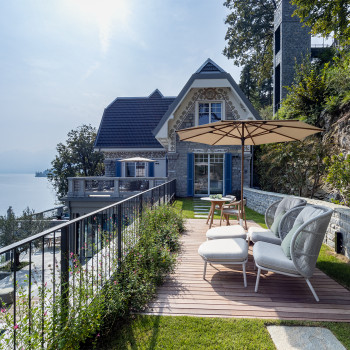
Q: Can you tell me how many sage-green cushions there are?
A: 2